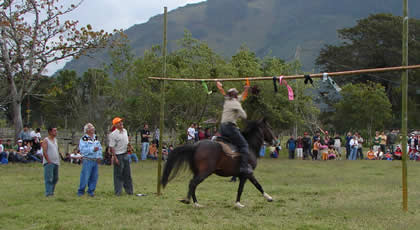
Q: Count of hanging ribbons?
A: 6